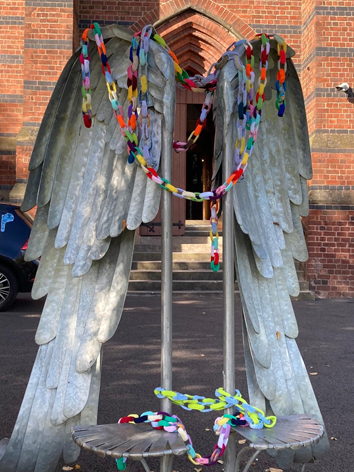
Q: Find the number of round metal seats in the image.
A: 2